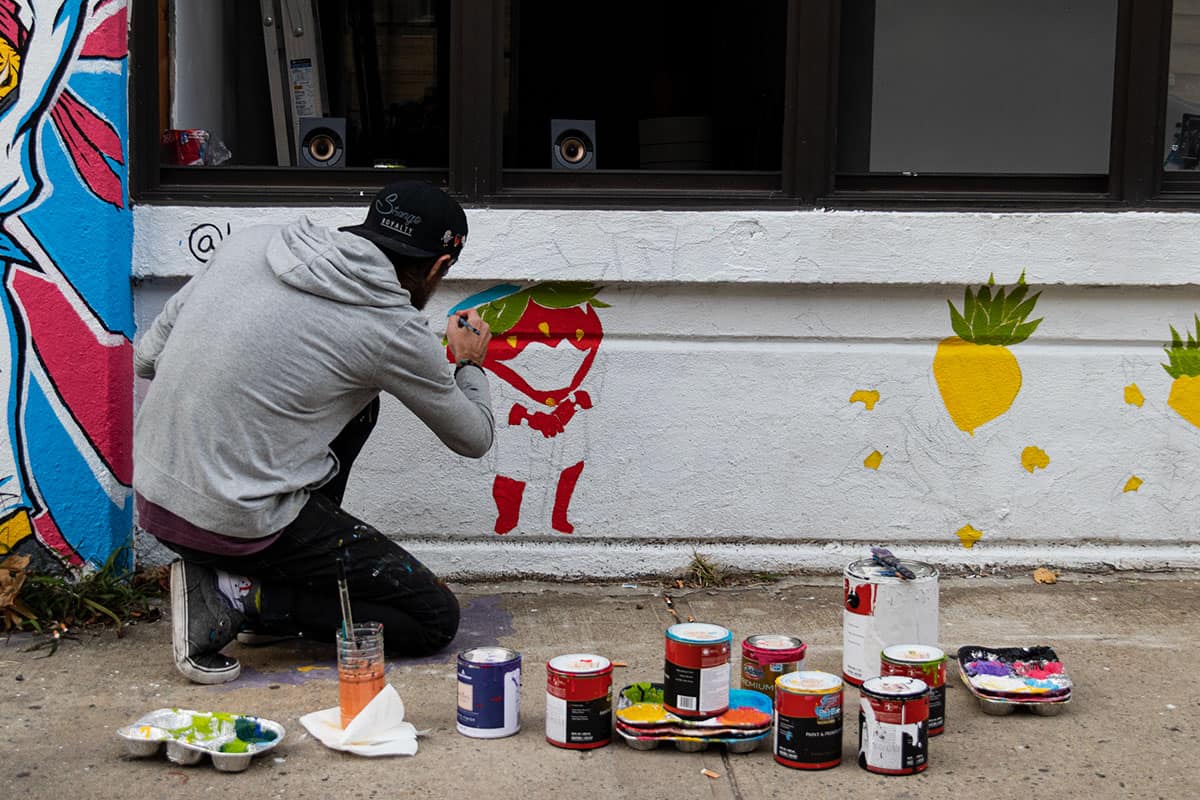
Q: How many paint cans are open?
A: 0